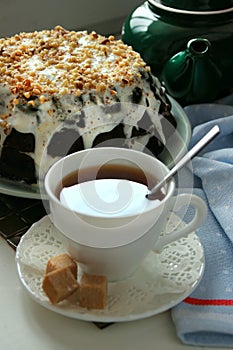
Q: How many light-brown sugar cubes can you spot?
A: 3